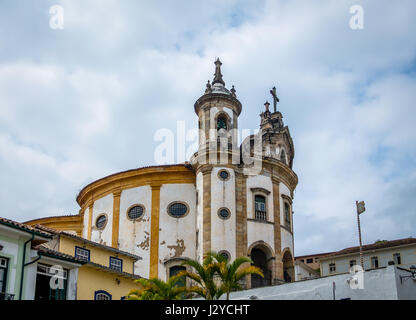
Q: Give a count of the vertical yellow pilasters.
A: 3